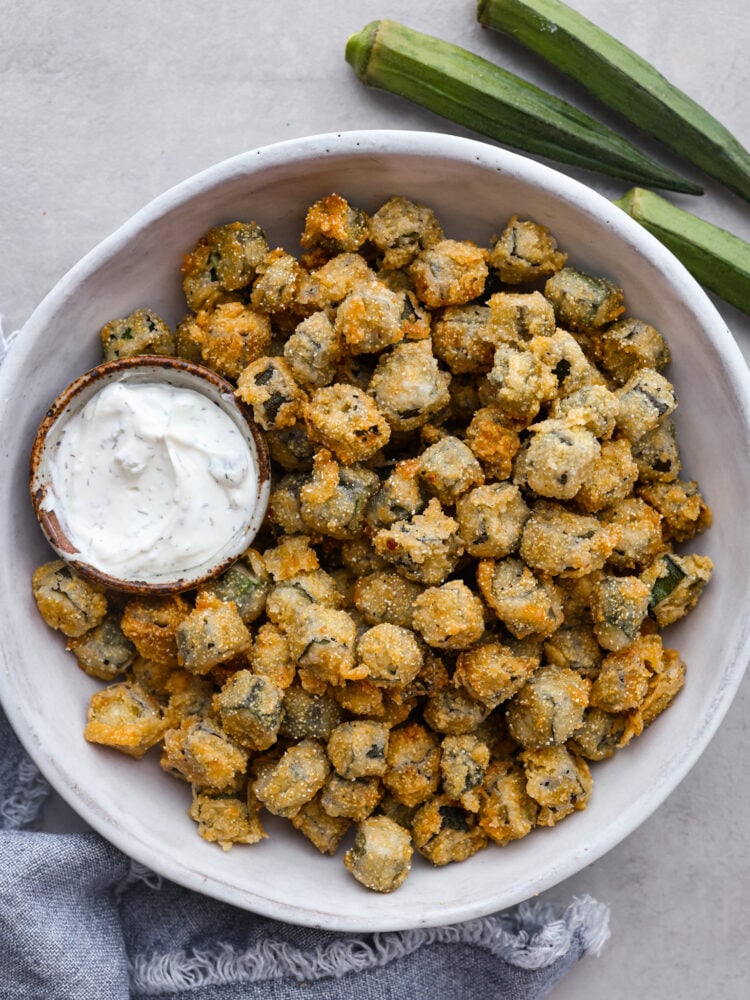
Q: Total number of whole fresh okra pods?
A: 3